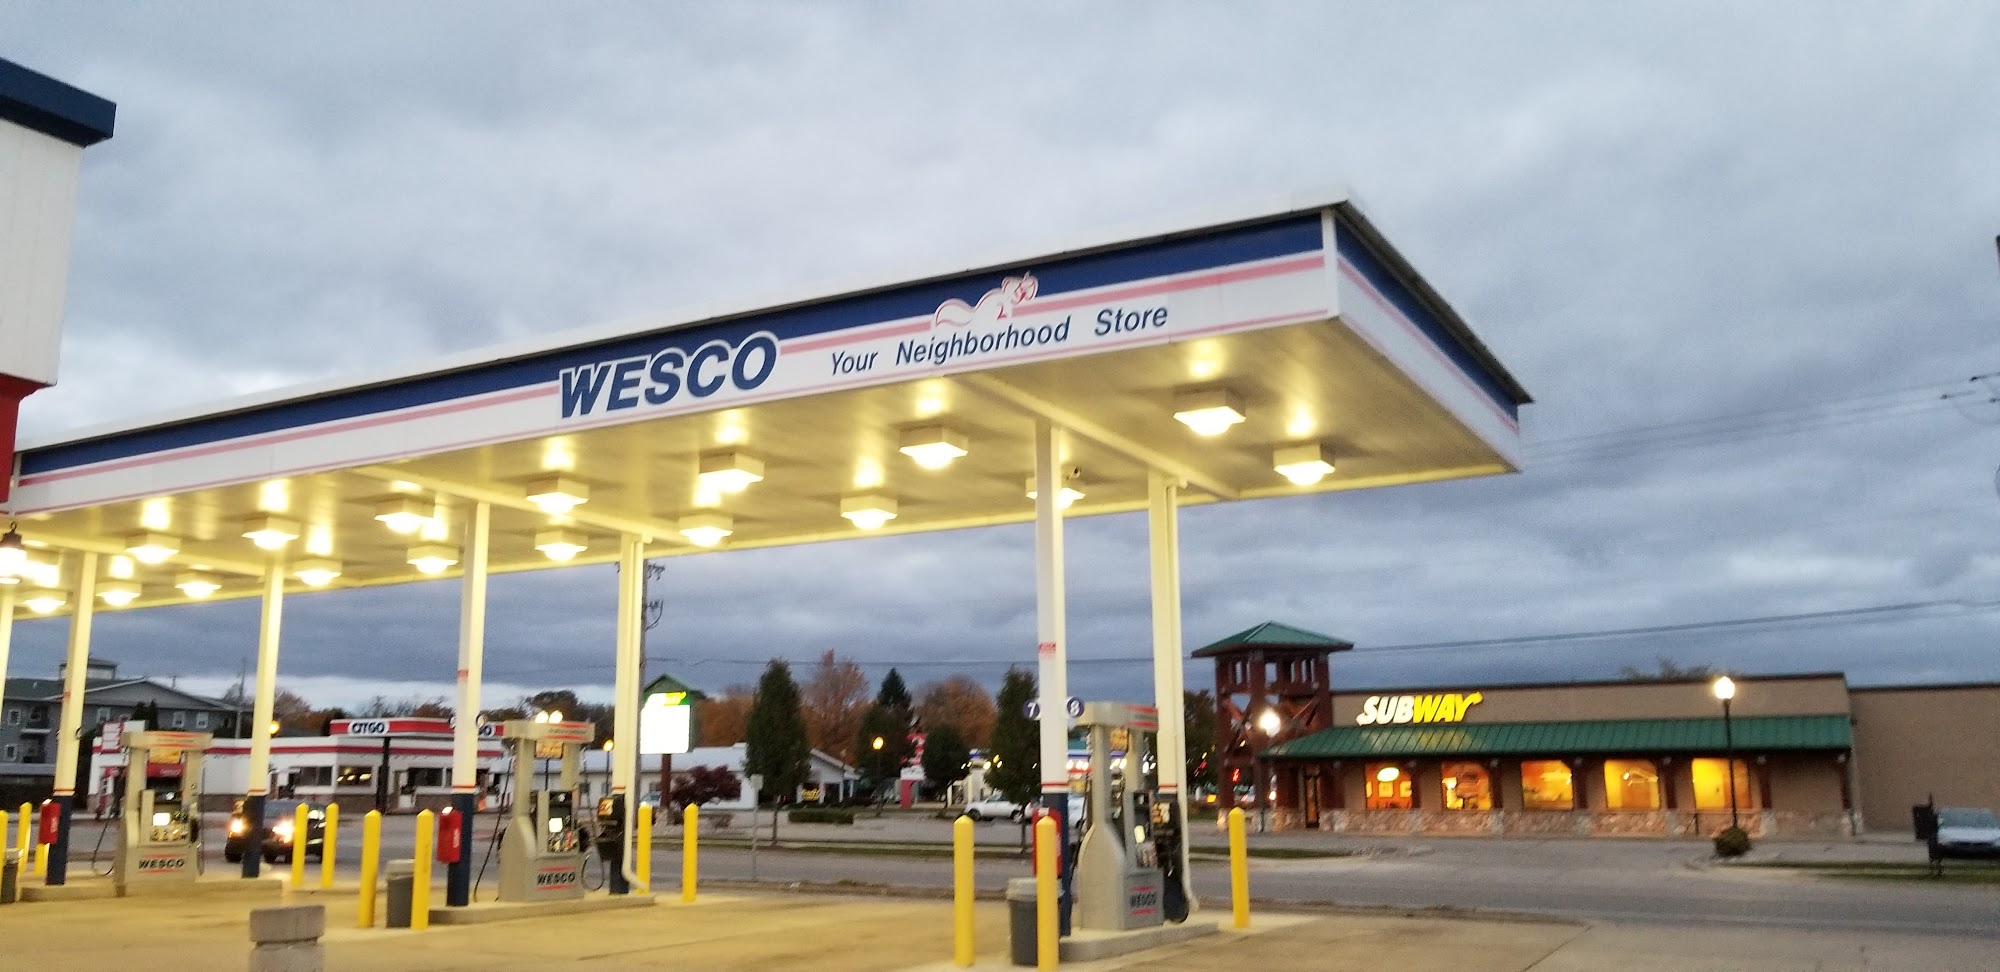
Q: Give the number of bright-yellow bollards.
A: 12